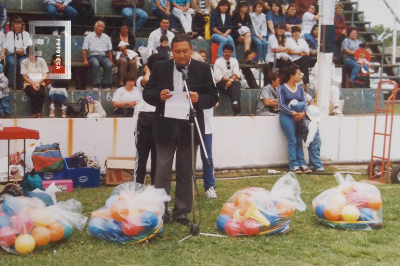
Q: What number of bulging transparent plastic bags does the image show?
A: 4